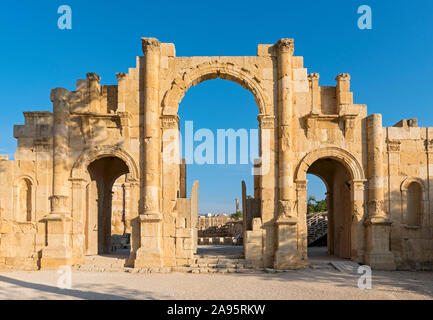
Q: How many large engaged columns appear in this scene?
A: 4